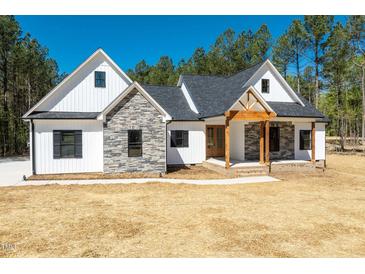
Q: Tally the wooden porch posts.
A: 4